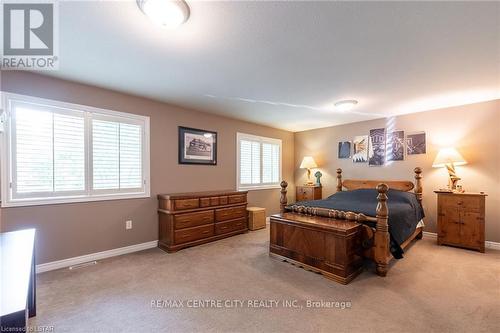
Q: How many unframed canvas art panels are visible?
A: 5